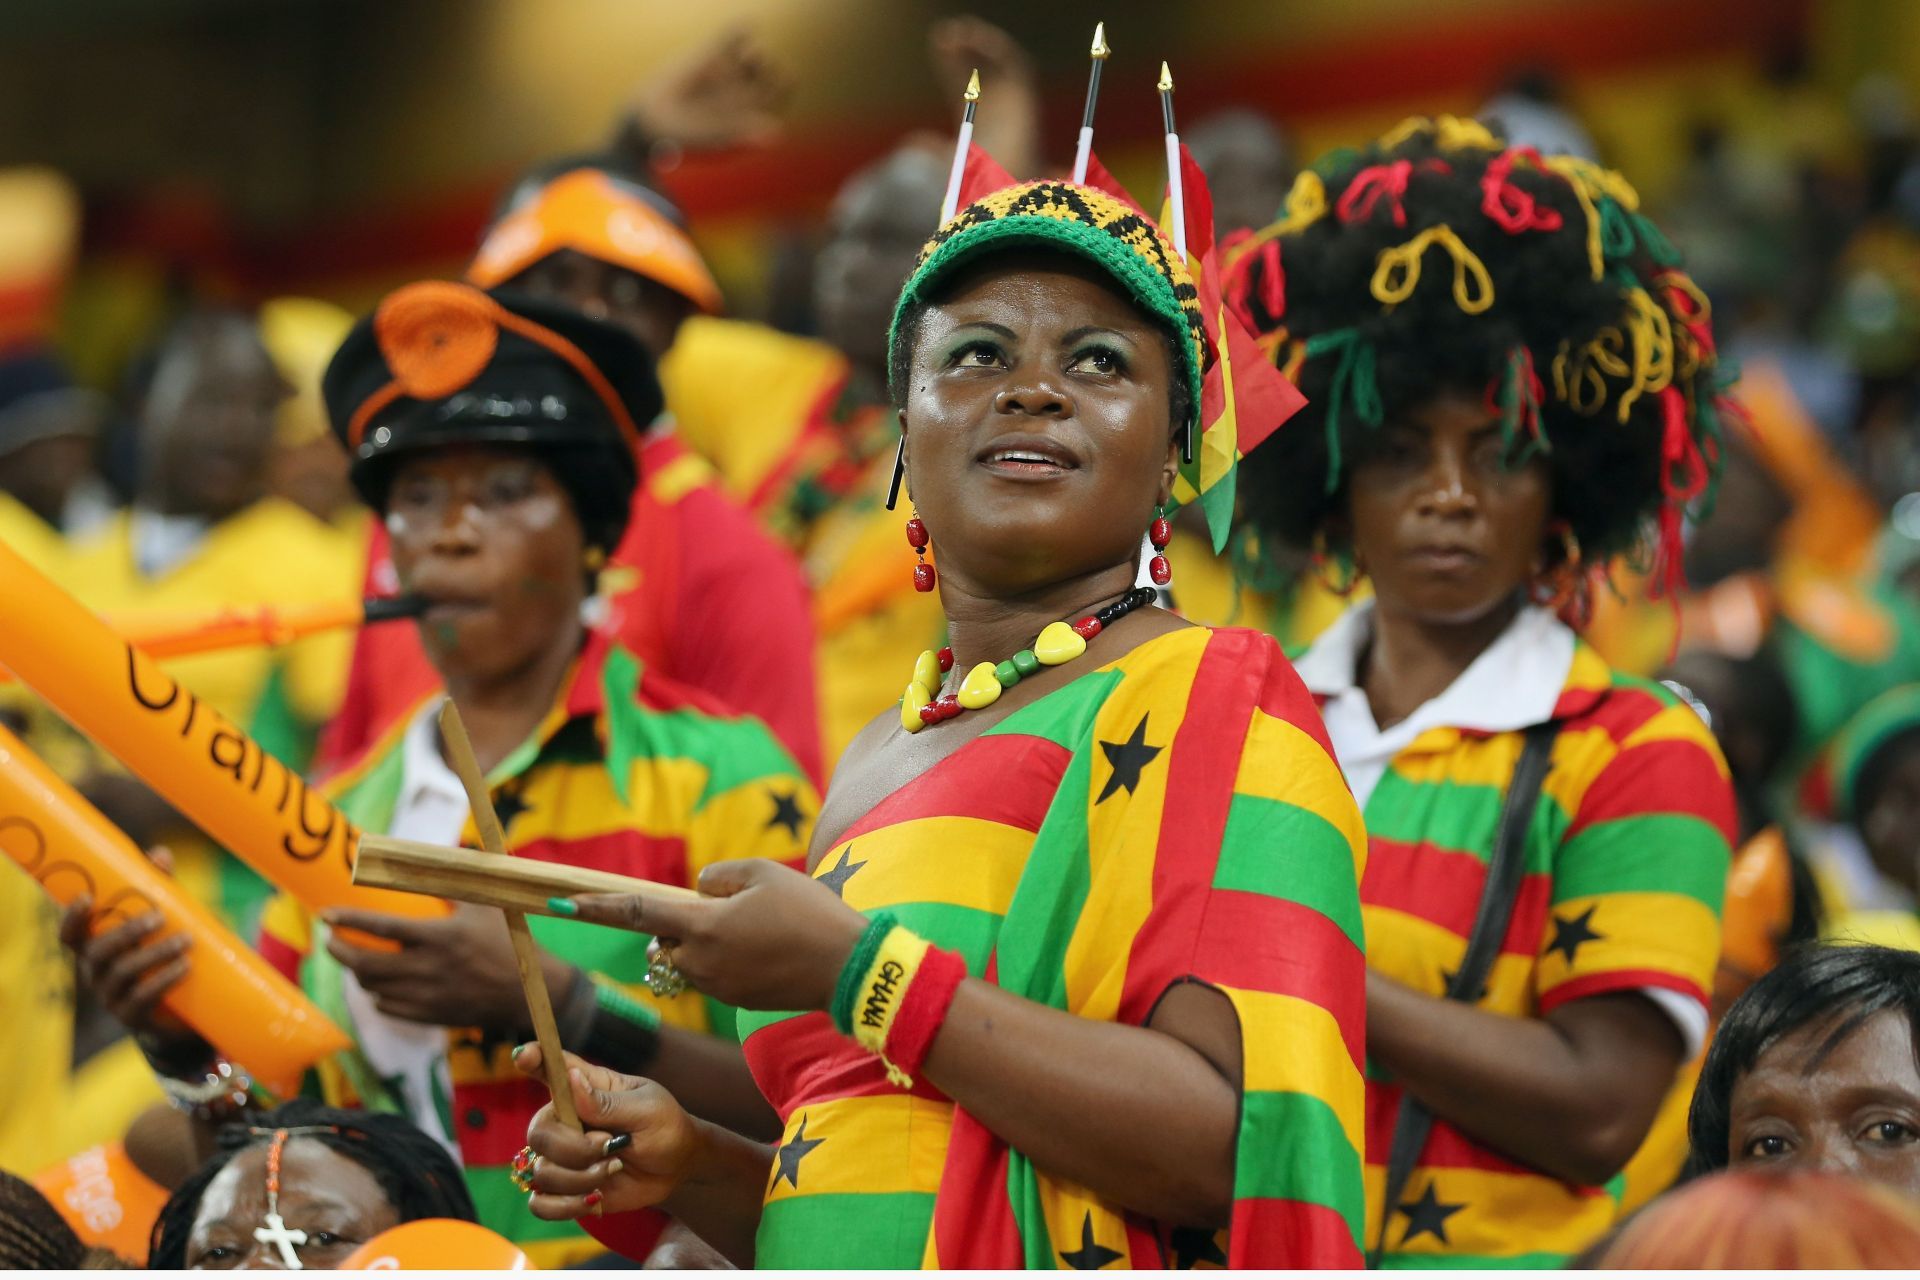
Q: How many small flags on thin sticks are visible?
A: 3